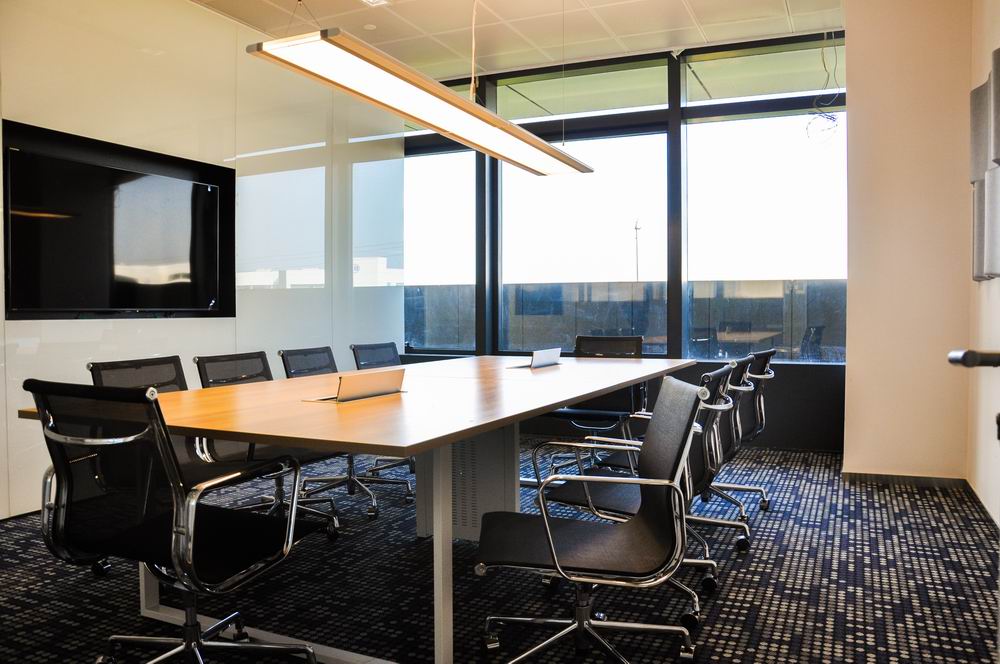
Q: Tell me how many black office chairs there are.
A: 10